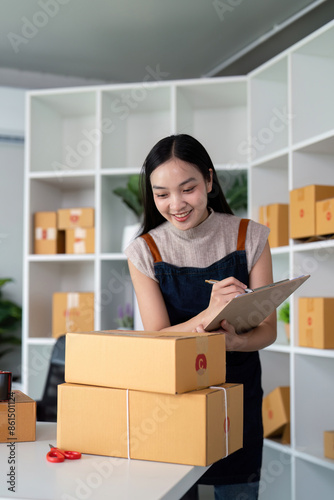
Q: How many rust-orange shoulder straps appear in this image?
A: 2